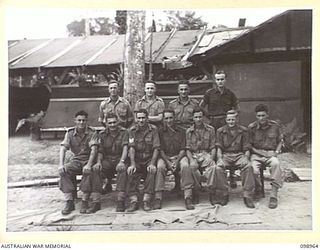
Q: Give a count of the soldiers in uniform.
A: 11